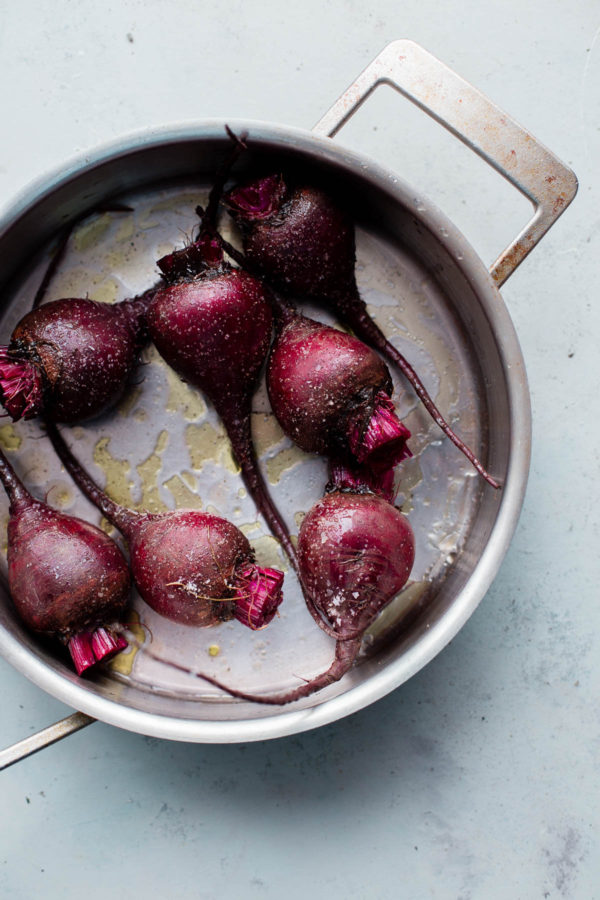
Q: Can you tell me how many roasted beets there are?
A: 7